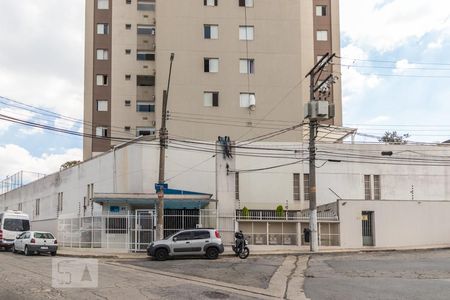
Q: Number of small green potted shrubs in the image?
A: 2